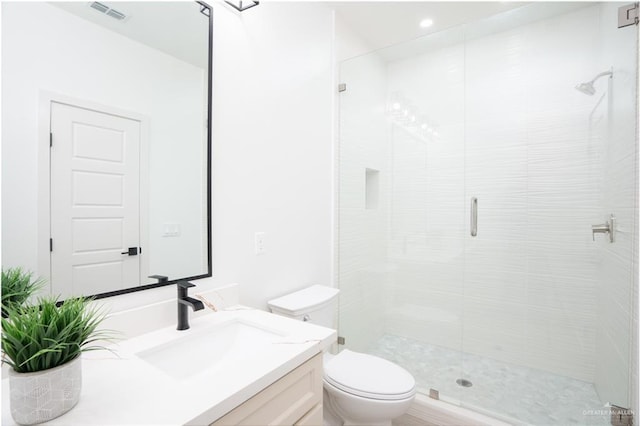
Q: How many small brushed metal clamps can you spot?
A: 3